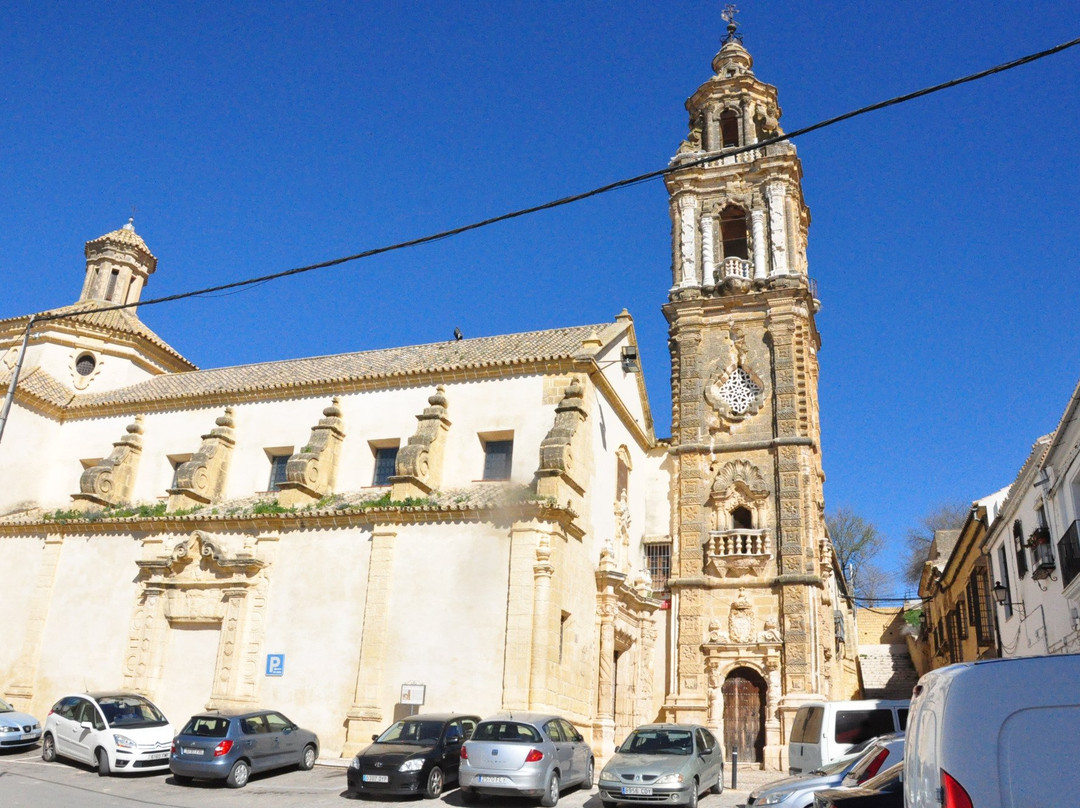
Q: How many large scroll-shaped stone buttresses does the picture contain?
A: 5